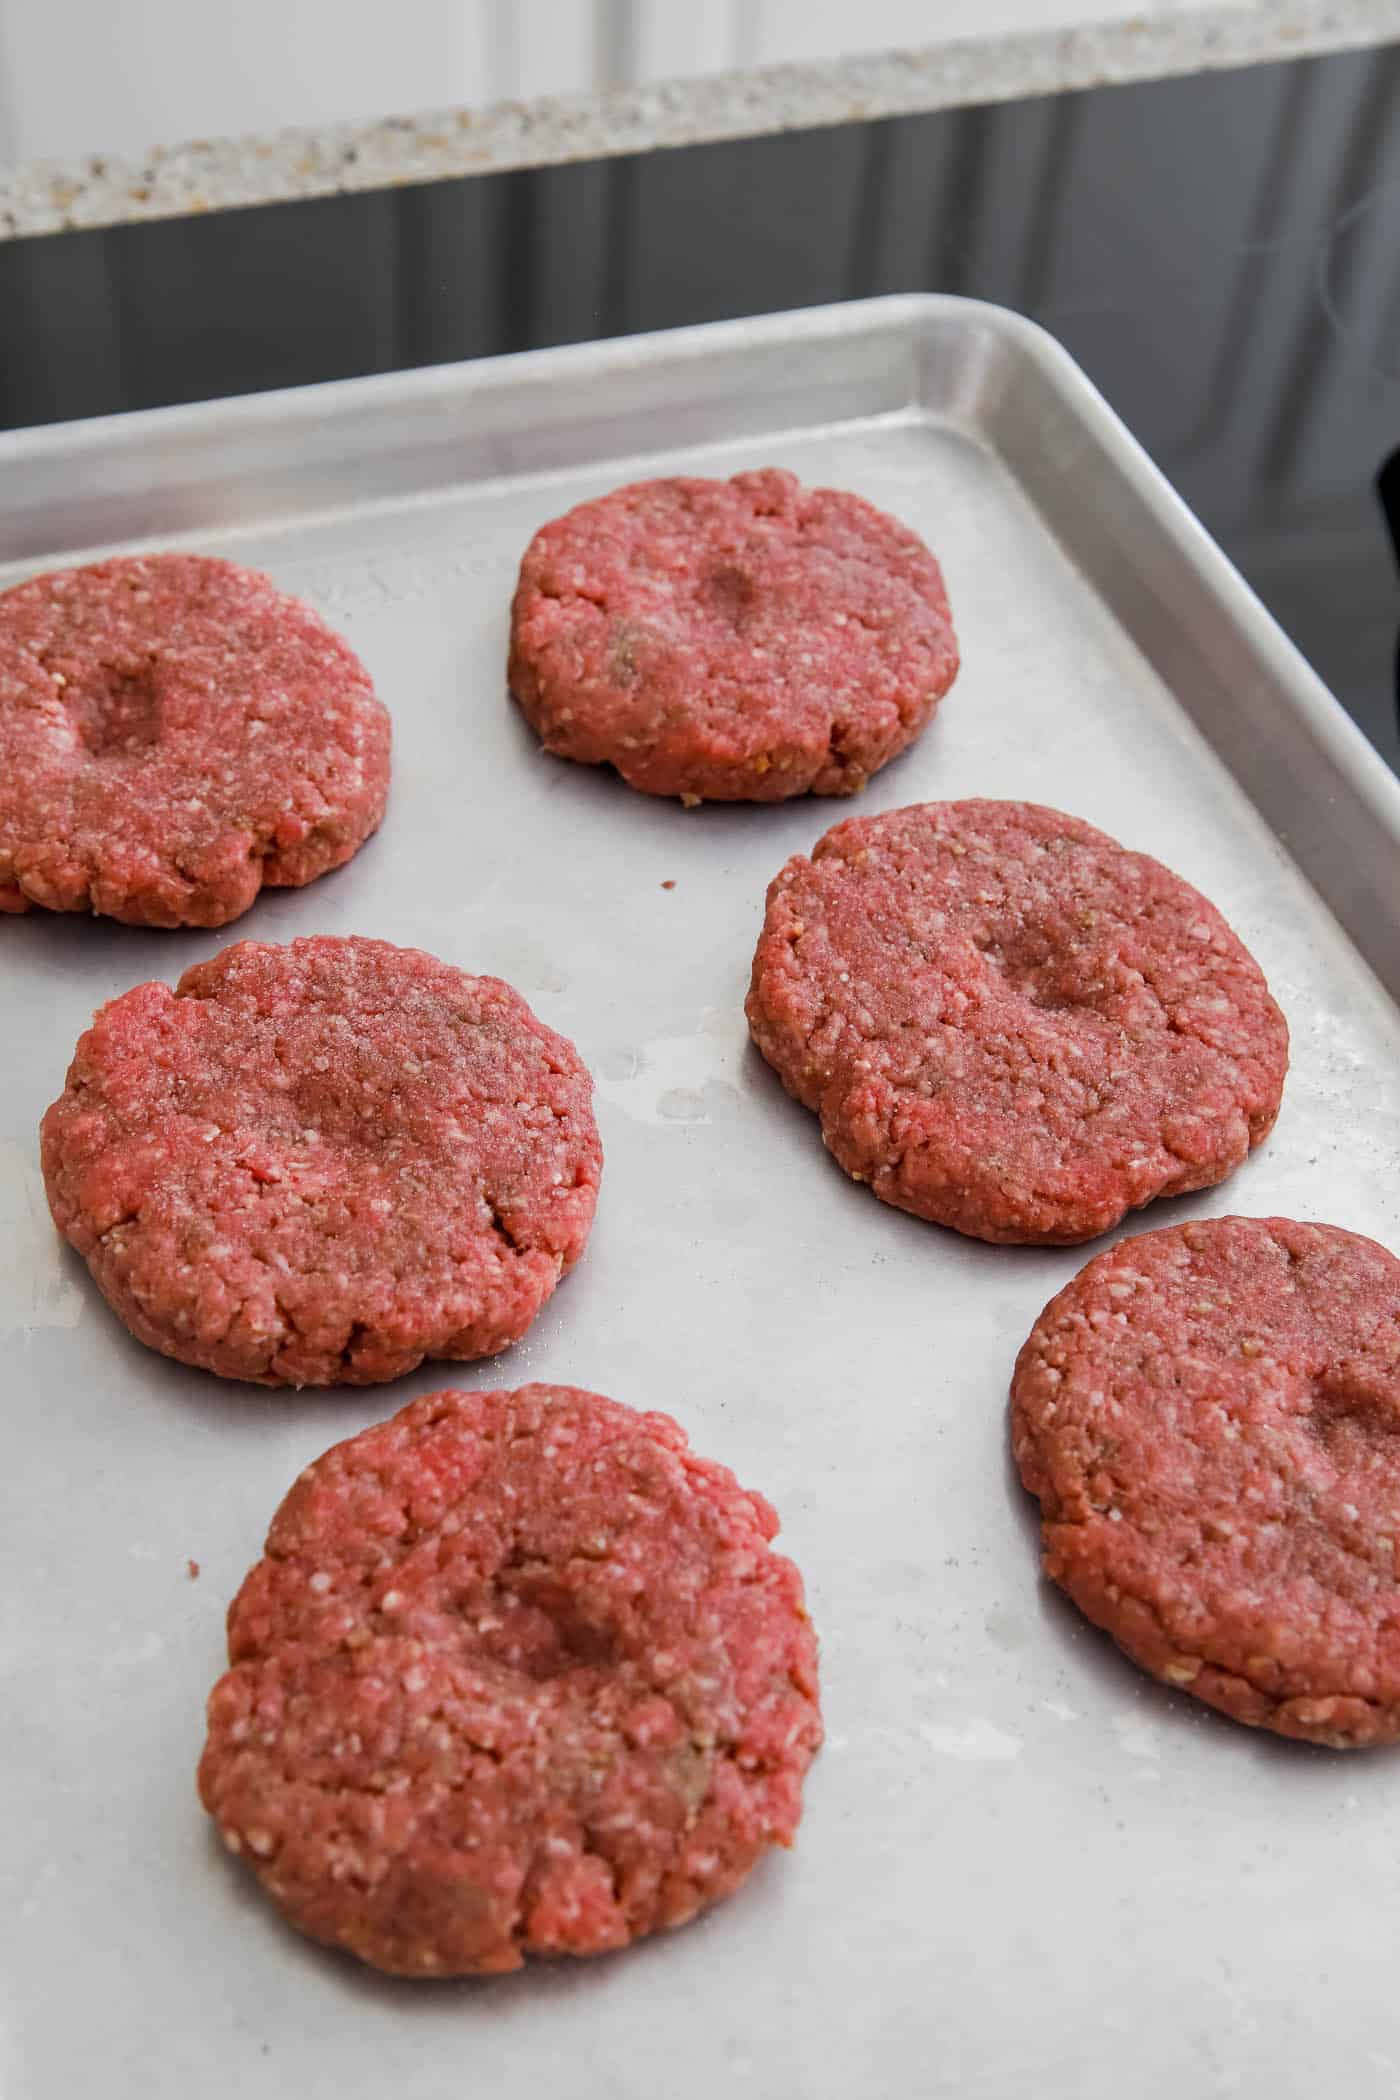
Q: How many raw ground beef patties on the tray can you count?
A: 6